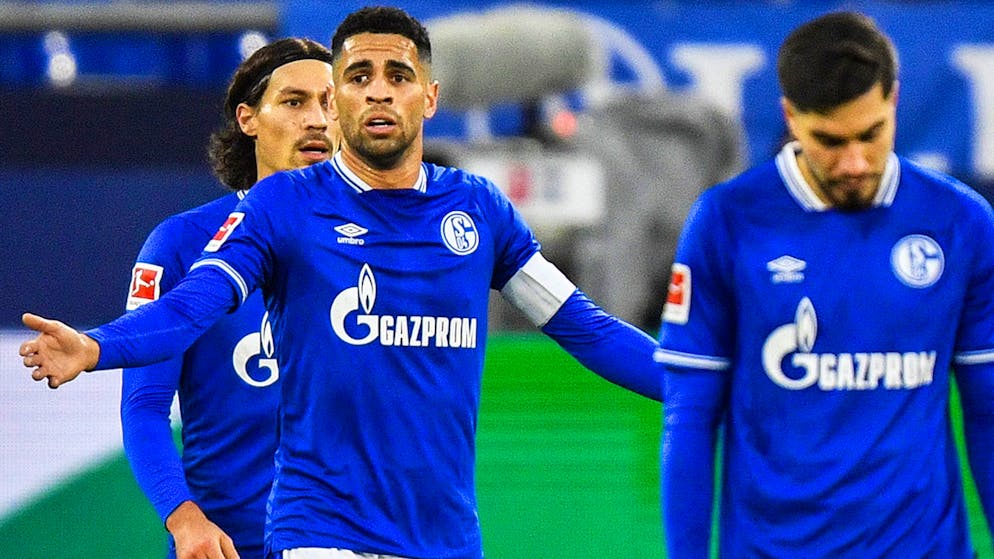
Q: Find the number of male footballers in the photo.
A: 3